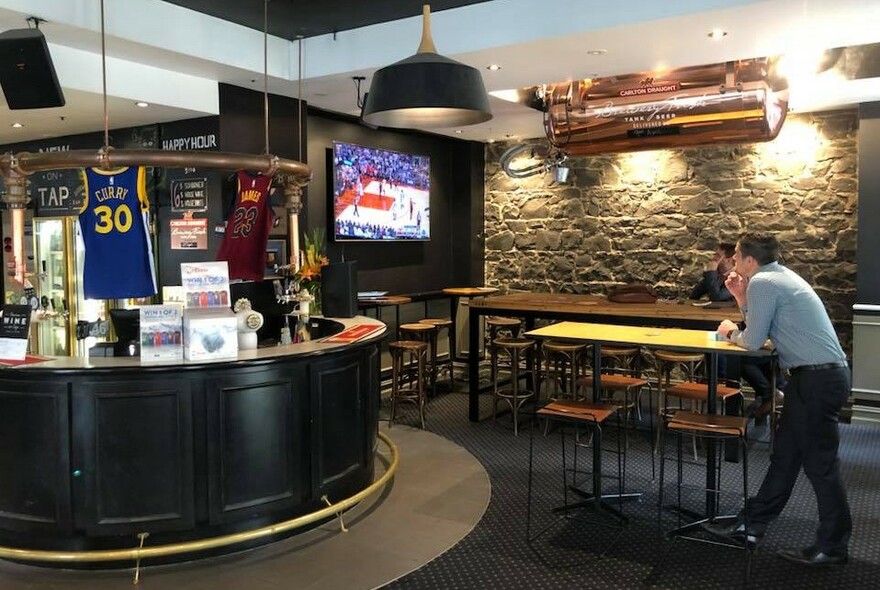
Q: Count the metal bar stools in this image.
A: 4